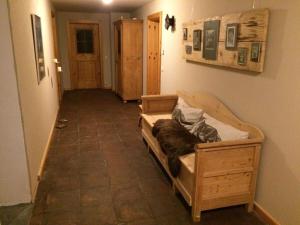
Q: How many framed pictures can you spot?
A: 8